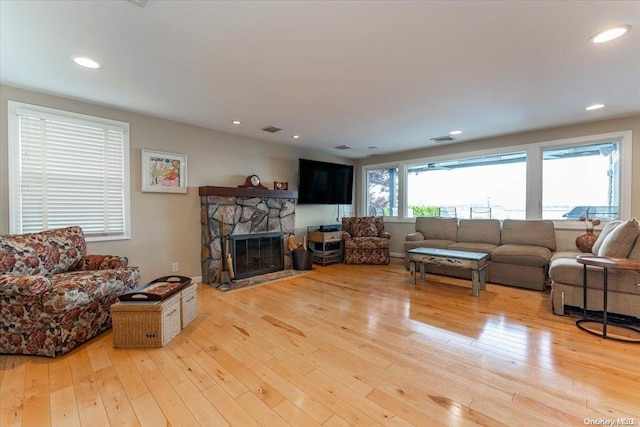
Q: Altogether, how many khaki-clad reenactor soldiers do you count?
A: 0